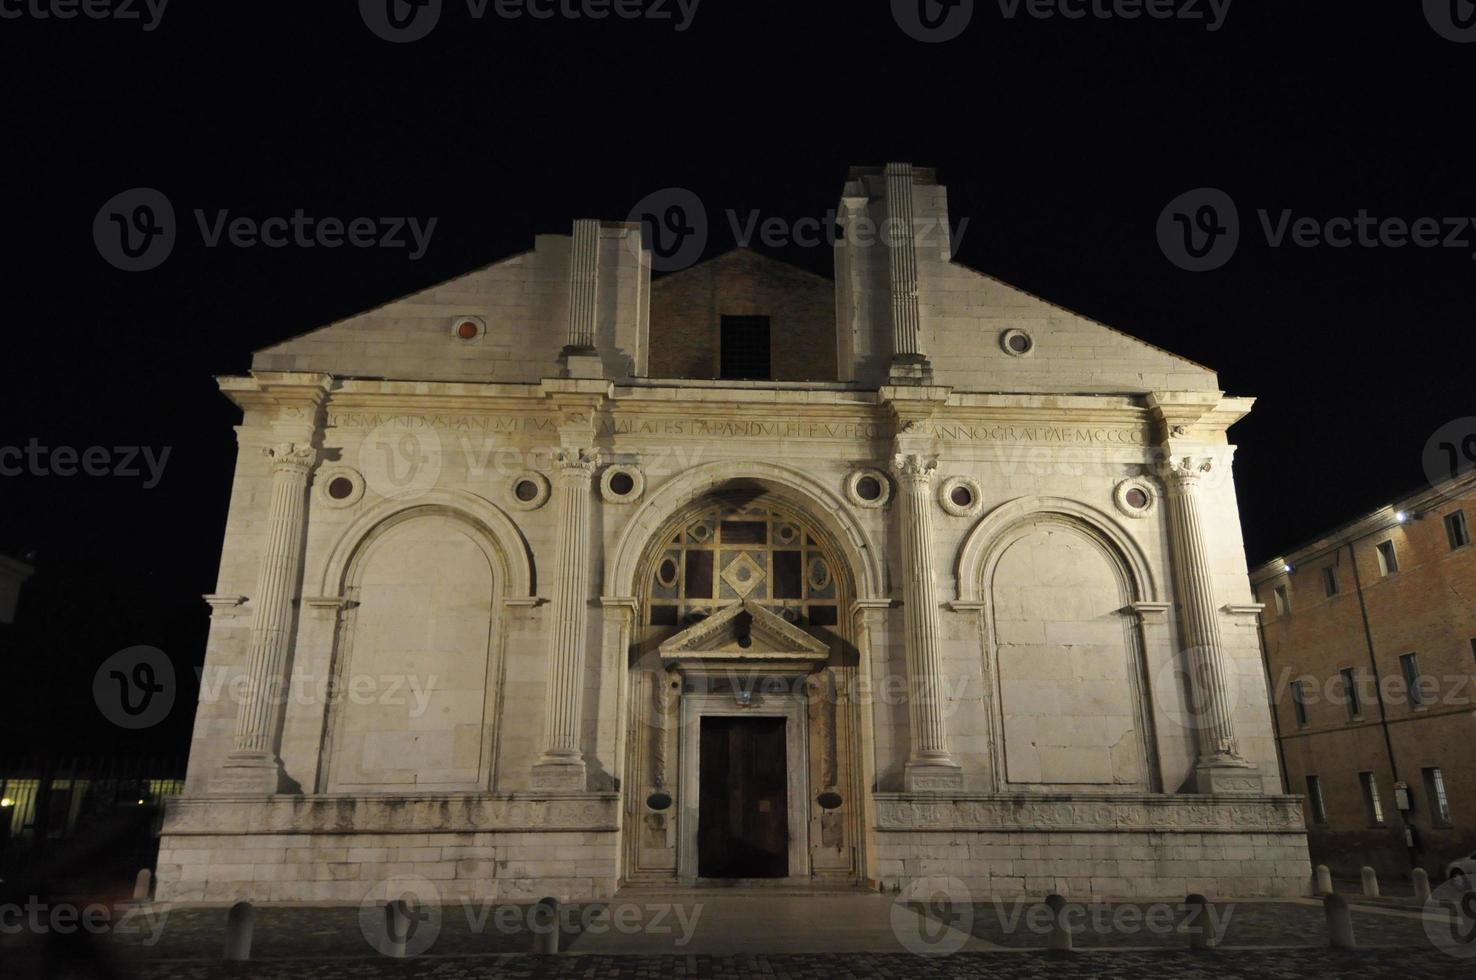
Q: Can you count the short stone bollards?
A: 10